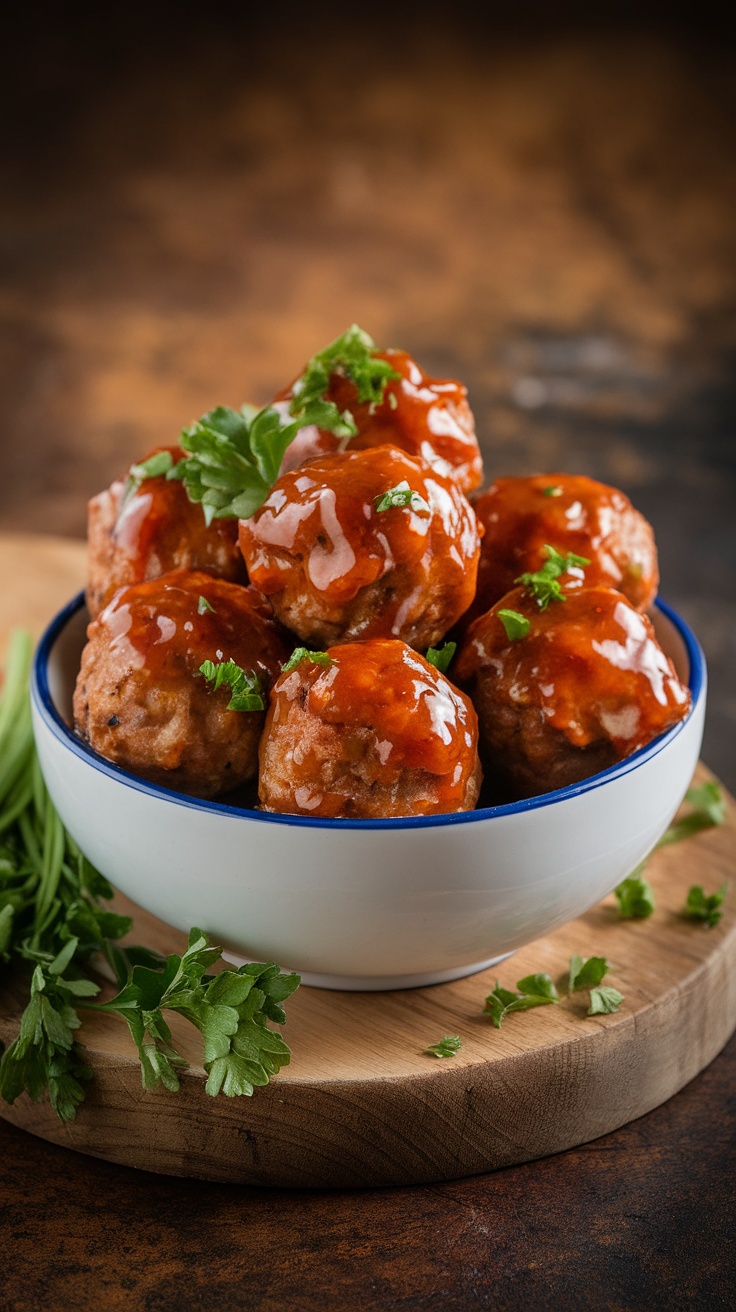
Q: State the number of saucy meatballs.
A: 7